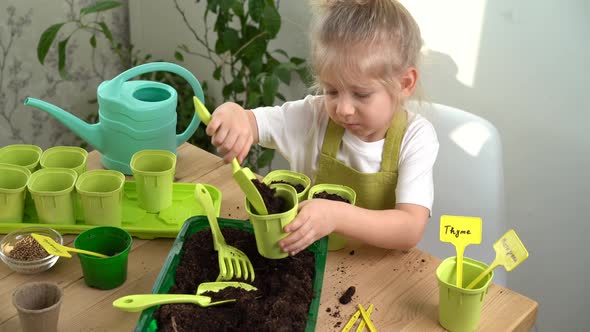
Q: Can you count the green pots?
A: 11